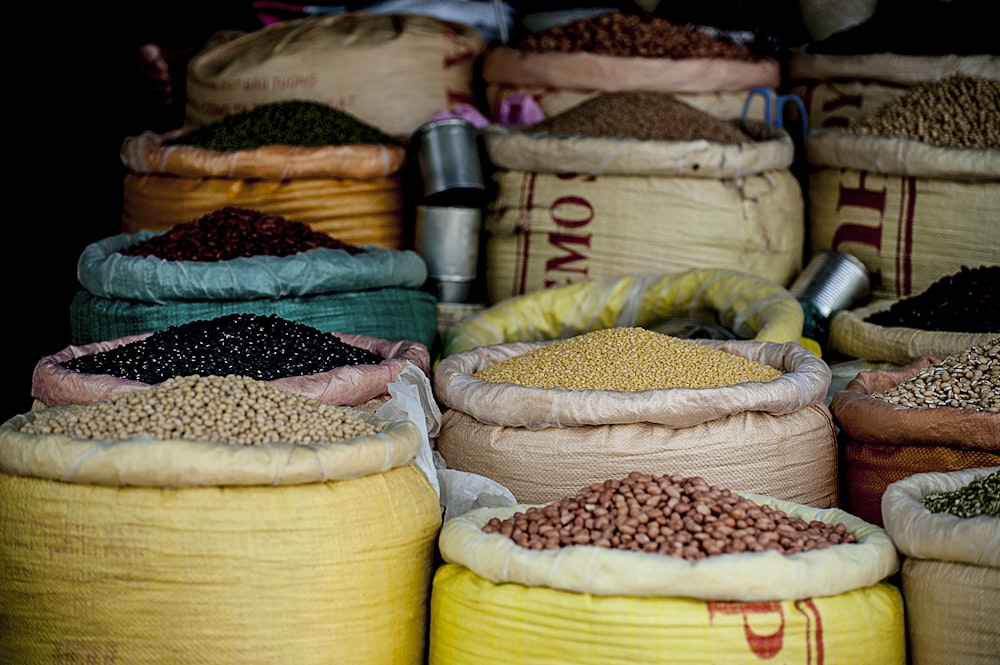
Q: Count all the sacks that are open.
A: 14